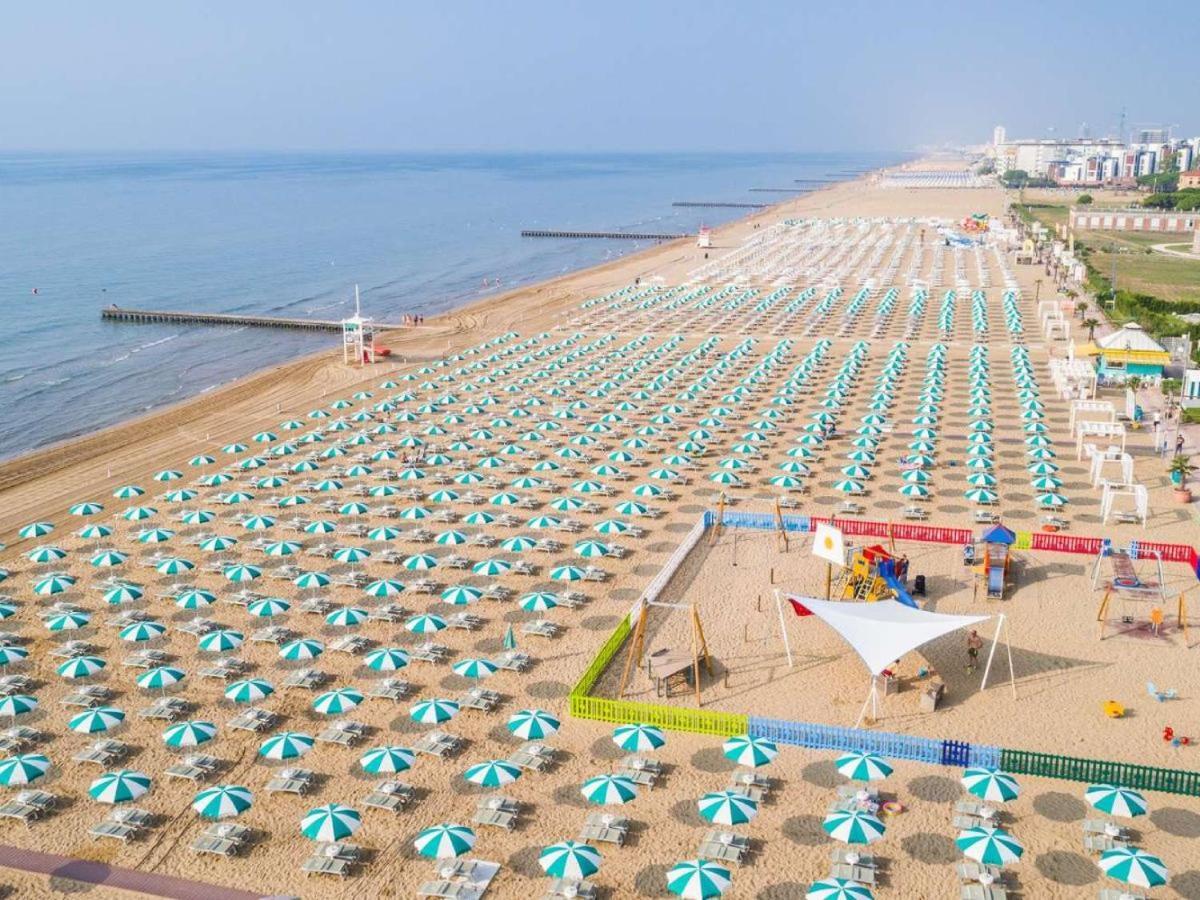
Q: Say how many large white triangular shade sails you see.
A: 1